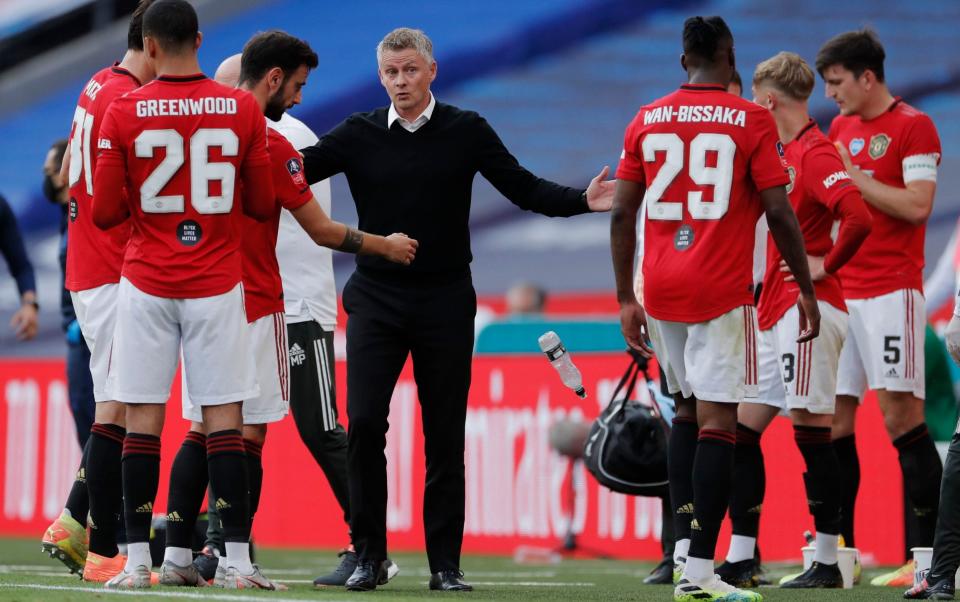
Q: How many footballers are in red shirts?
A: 6